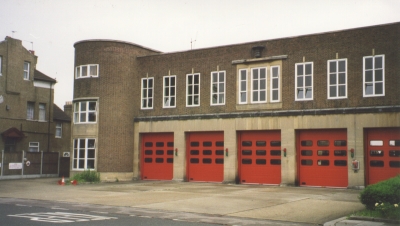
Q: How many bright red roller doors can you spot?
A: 5